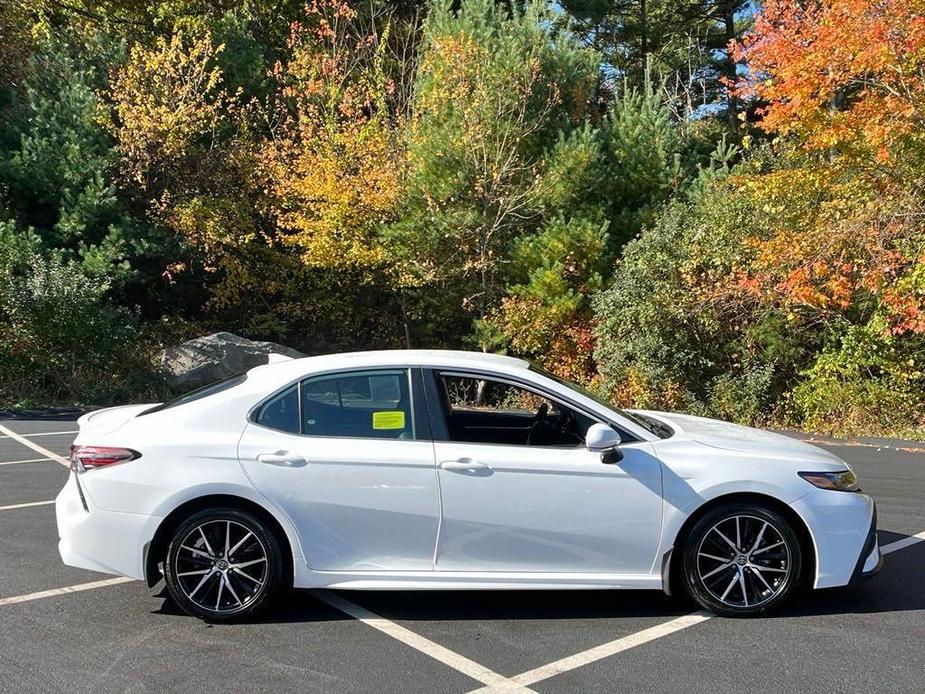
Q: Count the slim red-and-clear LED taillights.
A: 1